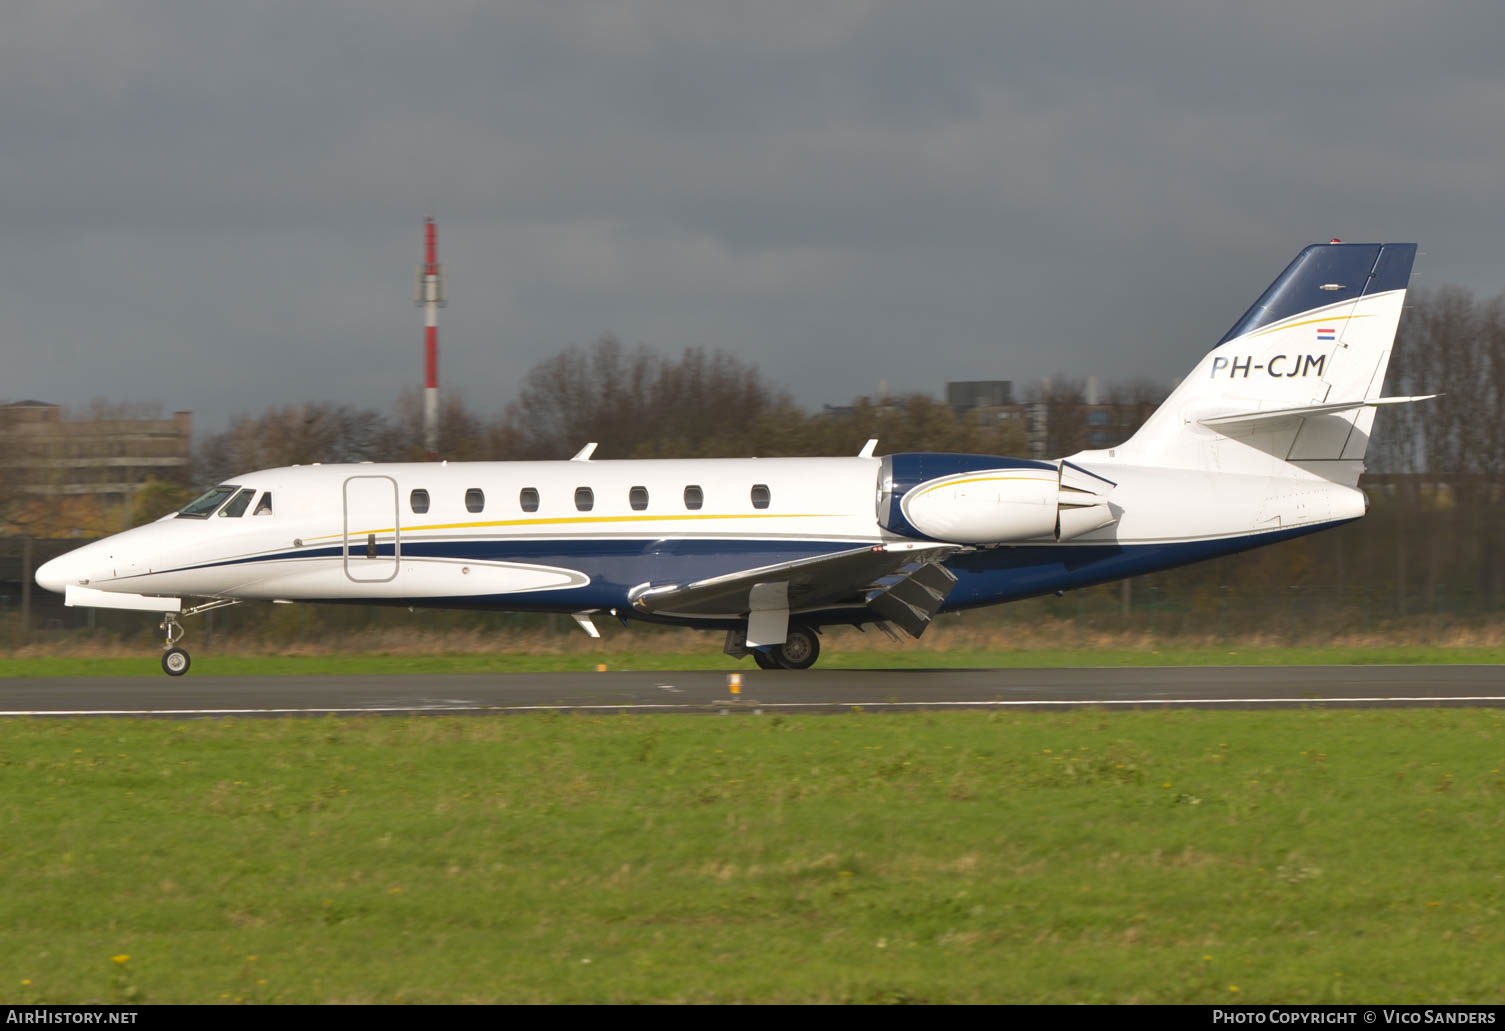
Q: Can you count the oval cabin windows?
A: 7